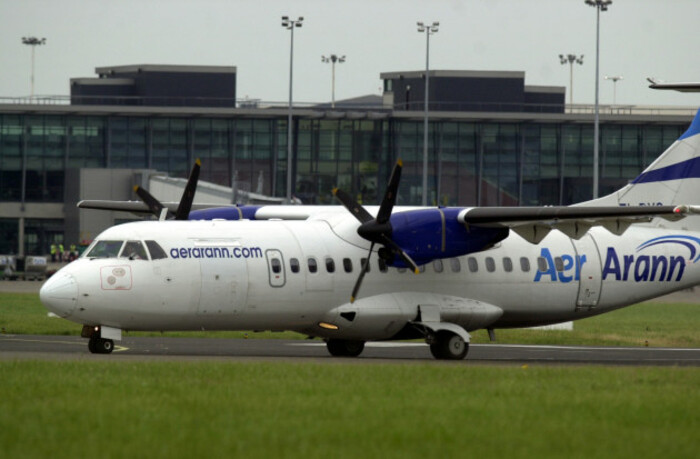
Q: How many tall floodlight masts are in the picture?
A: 7